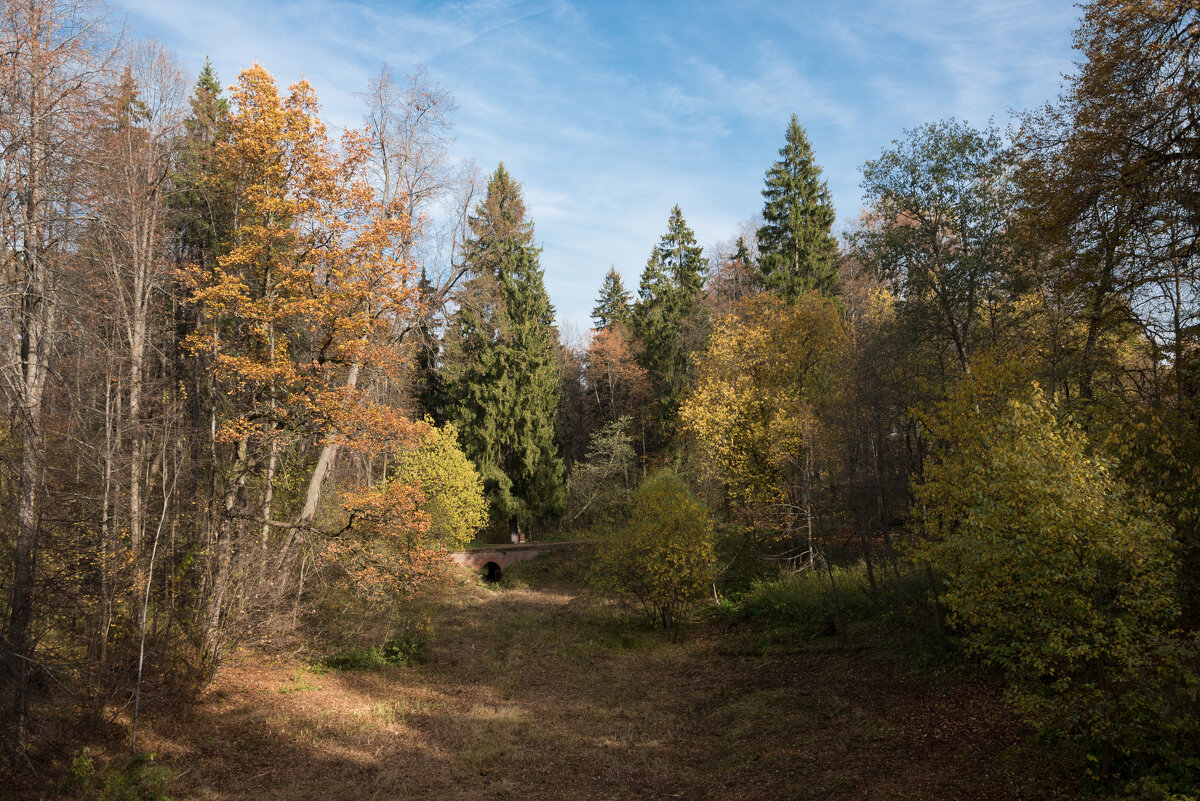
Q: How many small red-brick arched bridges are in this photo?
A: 1